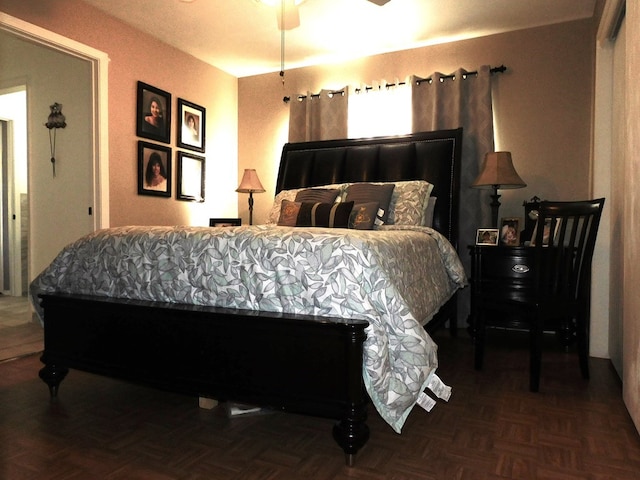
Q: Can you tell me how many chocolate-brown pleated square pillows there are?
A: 2